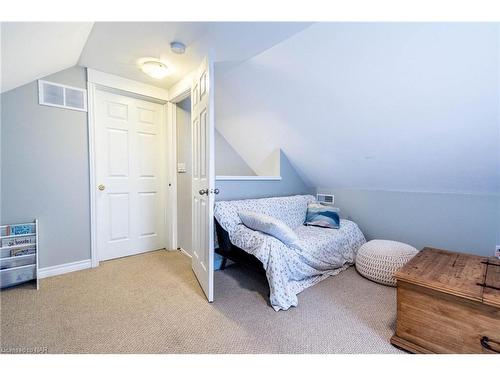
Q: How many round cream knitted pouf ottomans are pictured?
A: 1